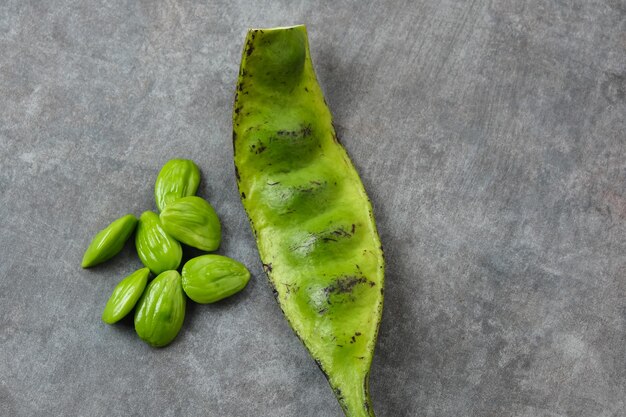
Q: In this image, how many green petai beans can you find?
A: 7